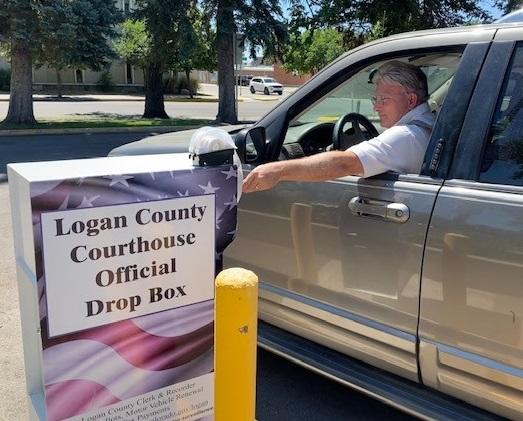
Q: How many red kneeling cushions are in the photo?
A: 0